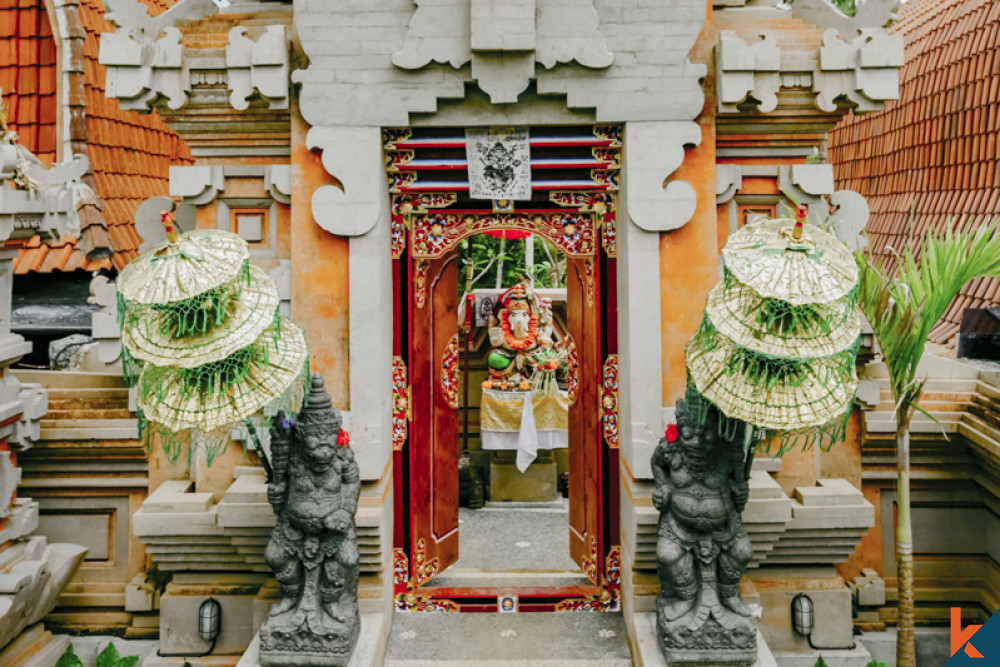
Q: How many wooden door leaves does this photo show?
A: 2